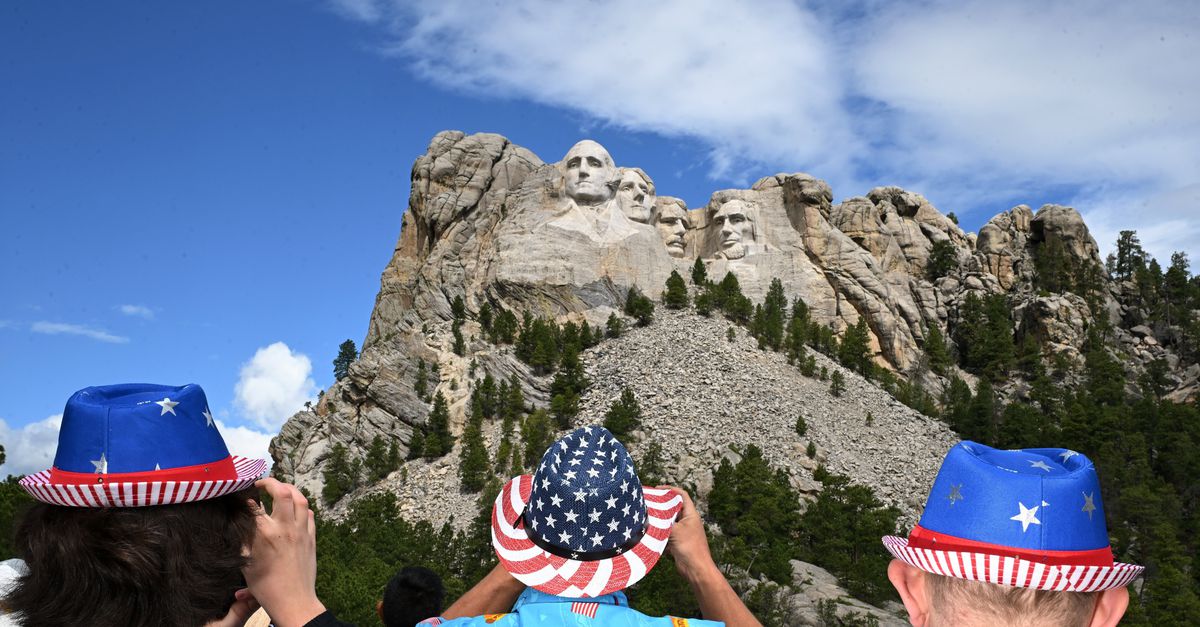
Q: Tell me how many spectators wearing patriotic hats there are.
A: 3